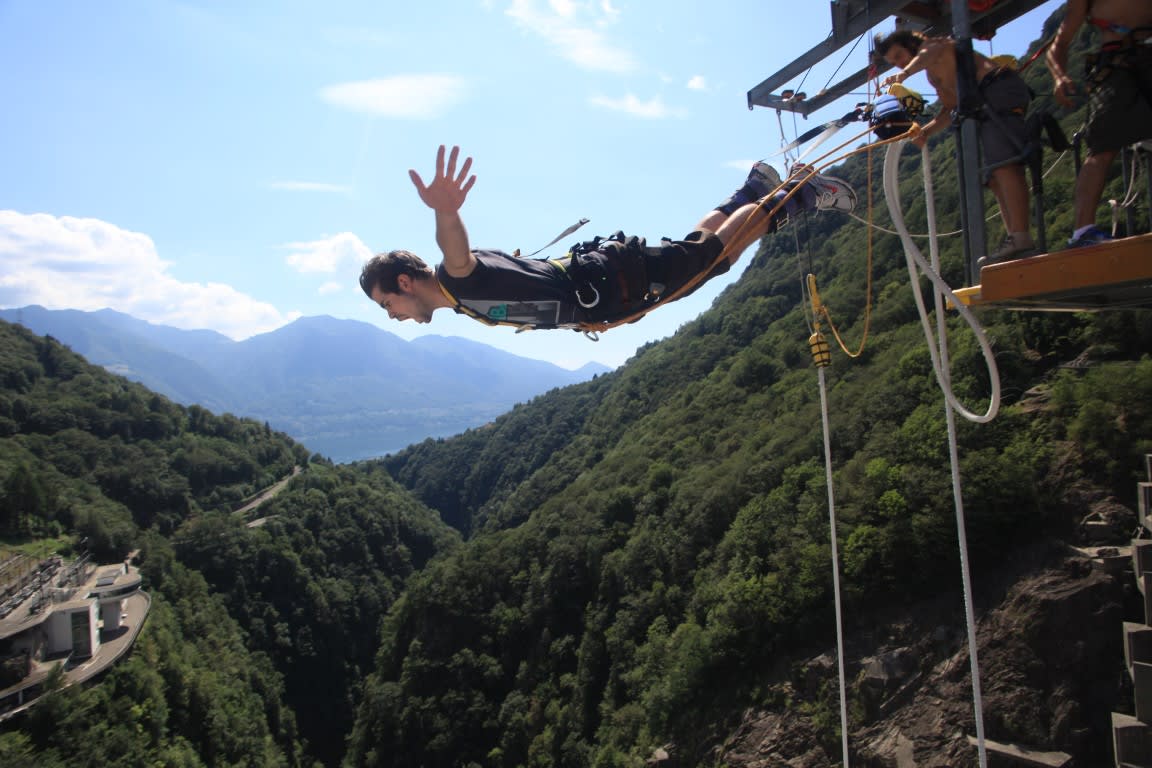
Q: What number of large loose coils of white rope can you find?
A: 1